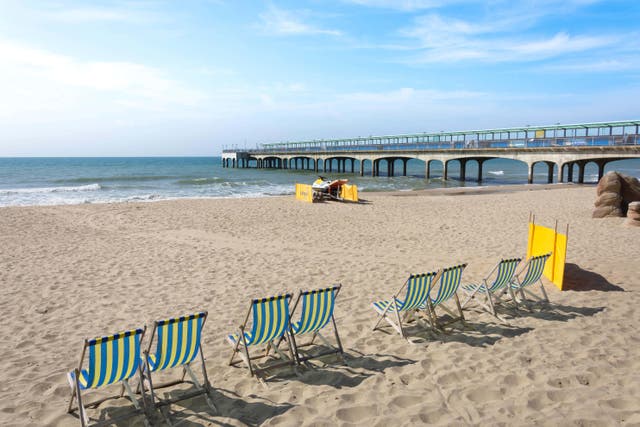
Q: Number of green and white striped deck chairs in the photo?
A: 0